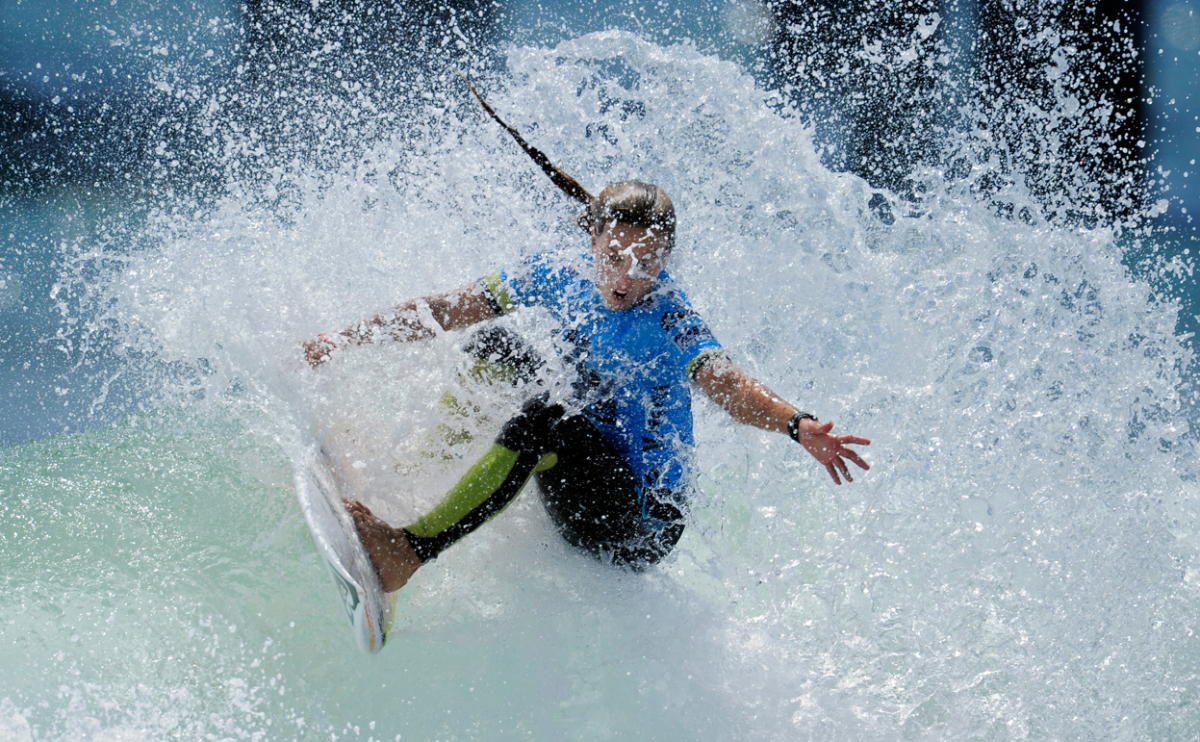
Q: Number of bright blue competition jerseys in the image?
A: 1